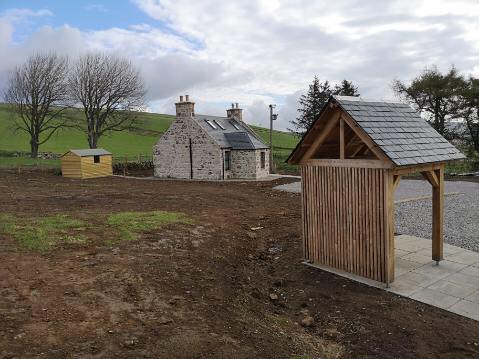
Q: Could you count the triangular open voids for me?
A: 2